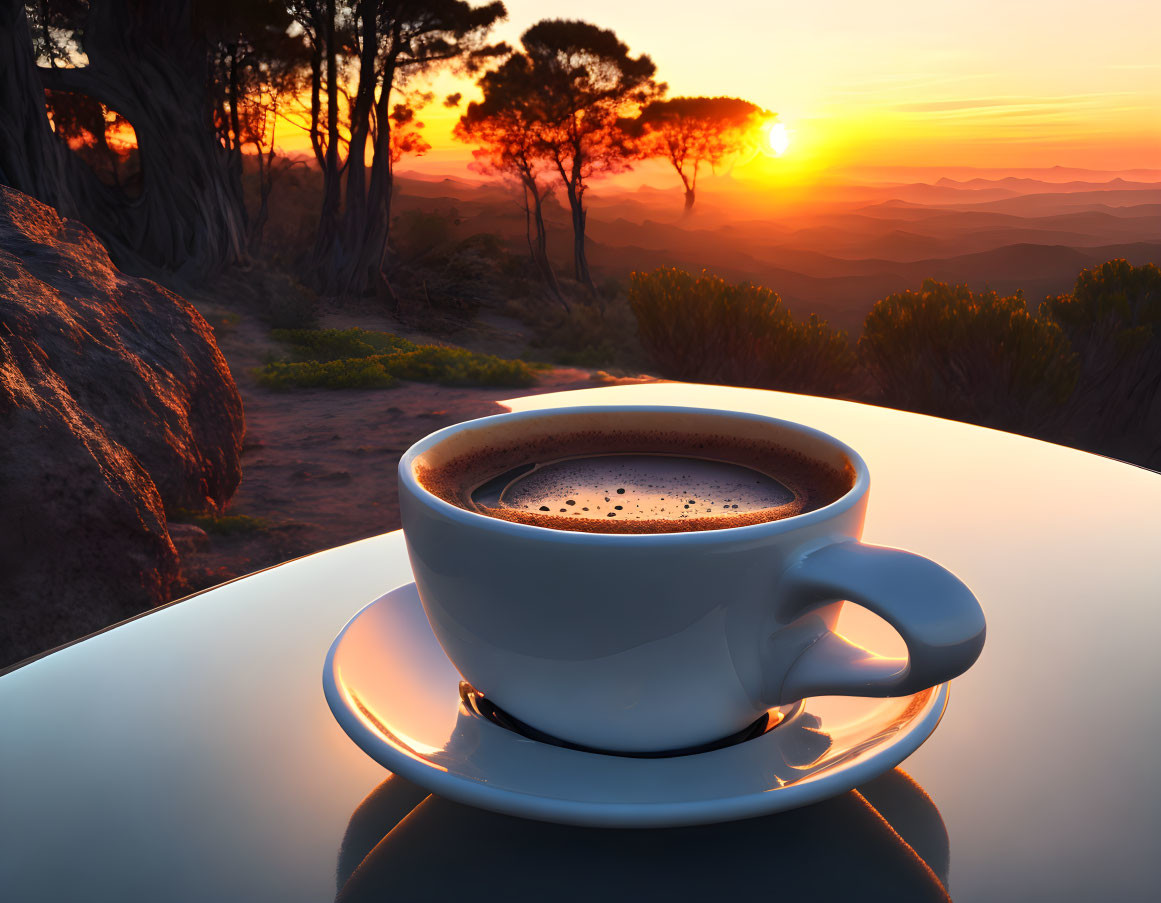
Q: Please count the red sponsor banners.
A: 0